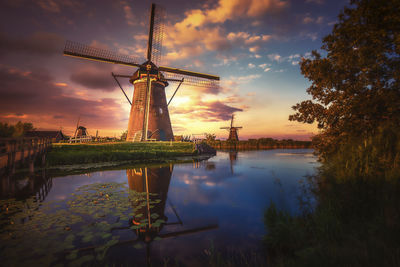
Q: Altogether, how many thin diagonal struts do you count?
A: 2